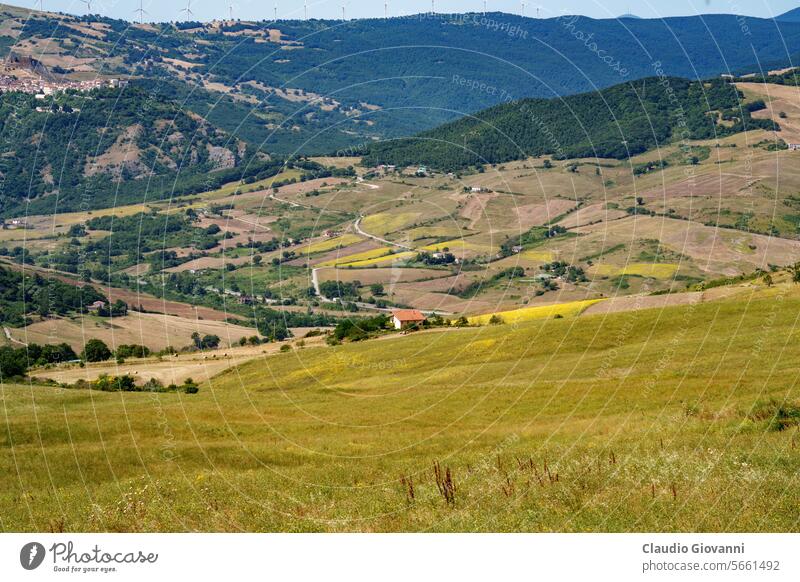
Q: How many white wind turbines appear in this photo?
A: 13